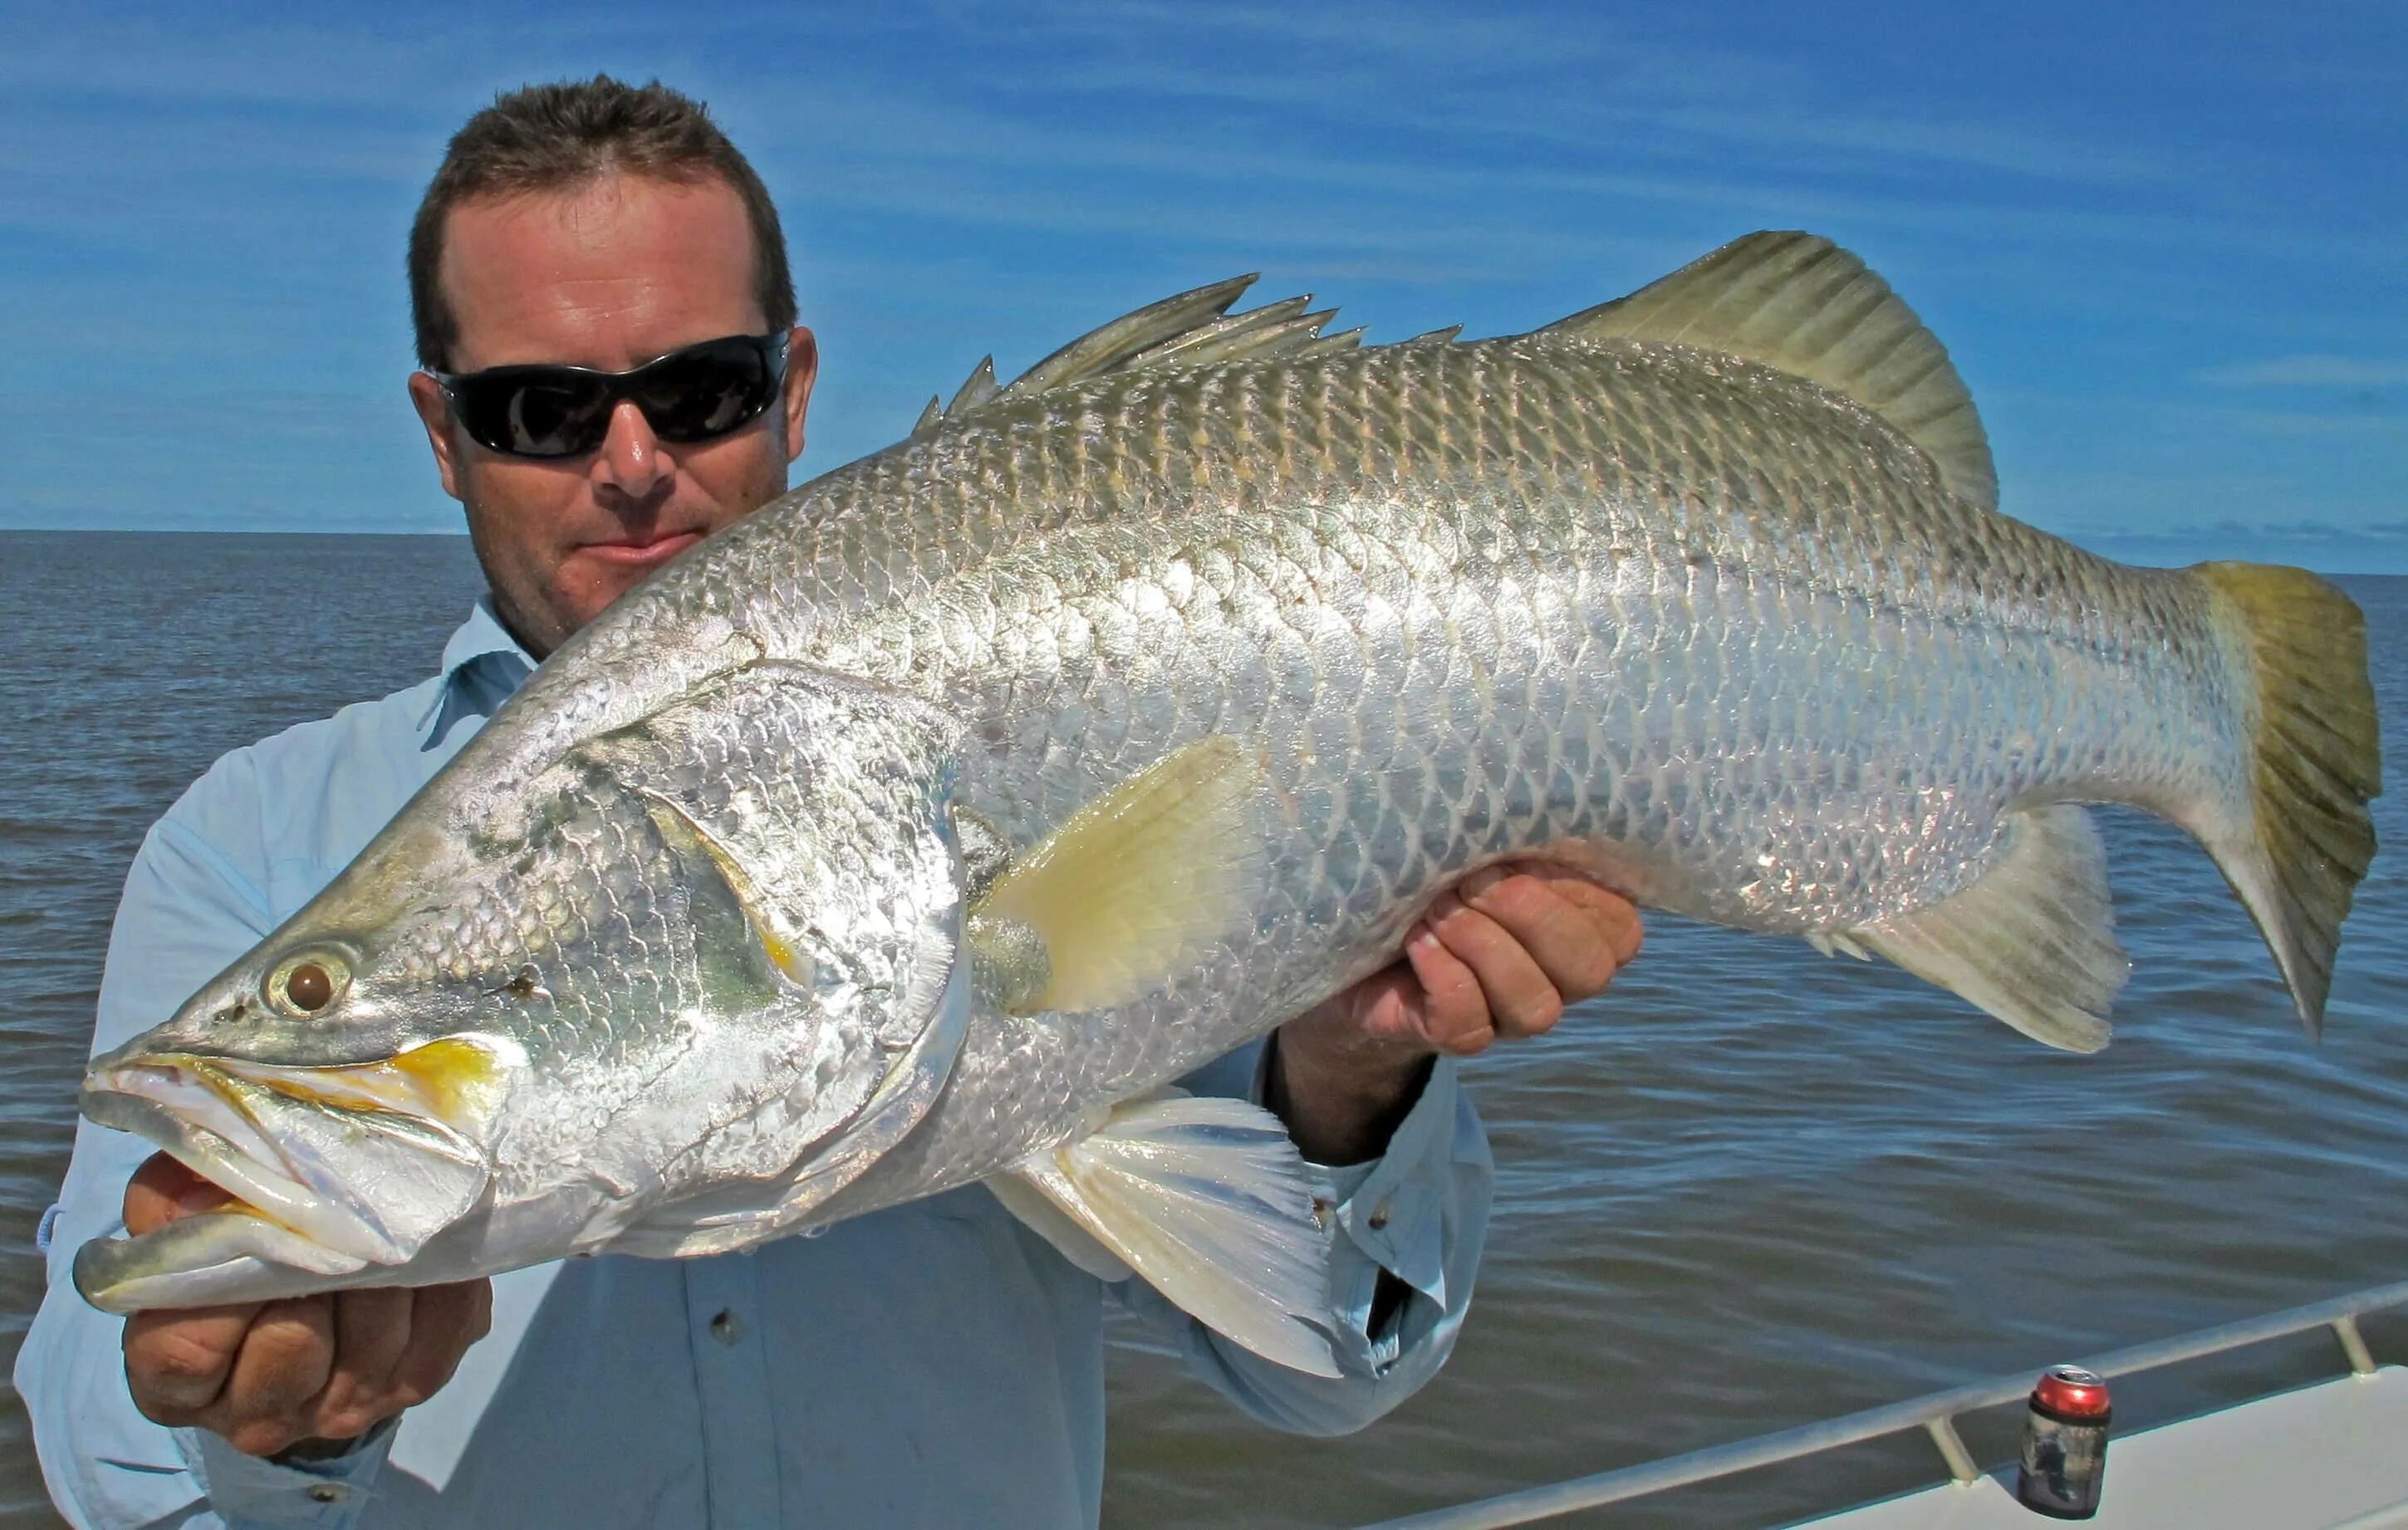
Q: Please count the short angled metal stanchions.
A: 2